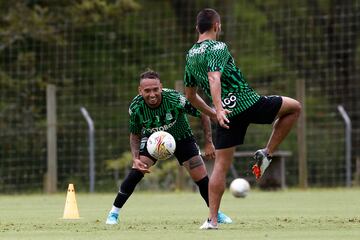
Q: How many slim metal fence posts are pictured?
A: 2